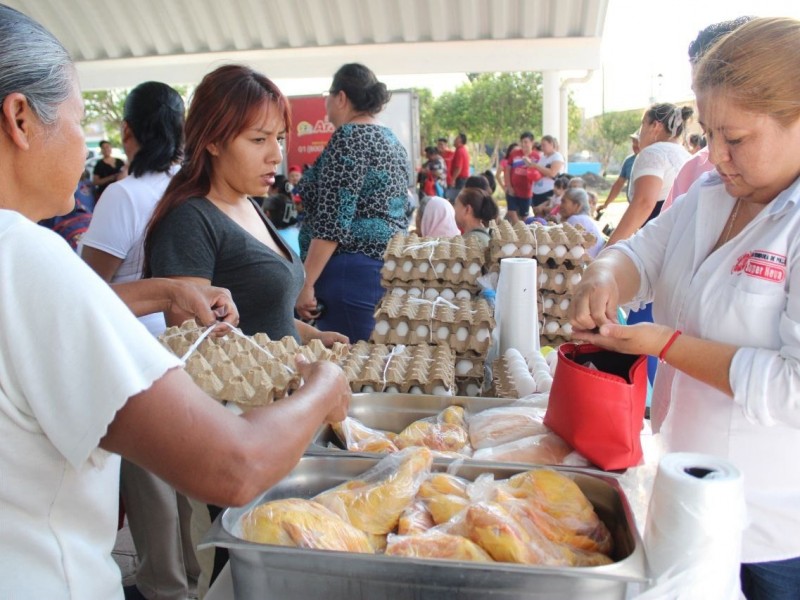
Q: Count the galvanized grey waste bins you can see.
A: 0